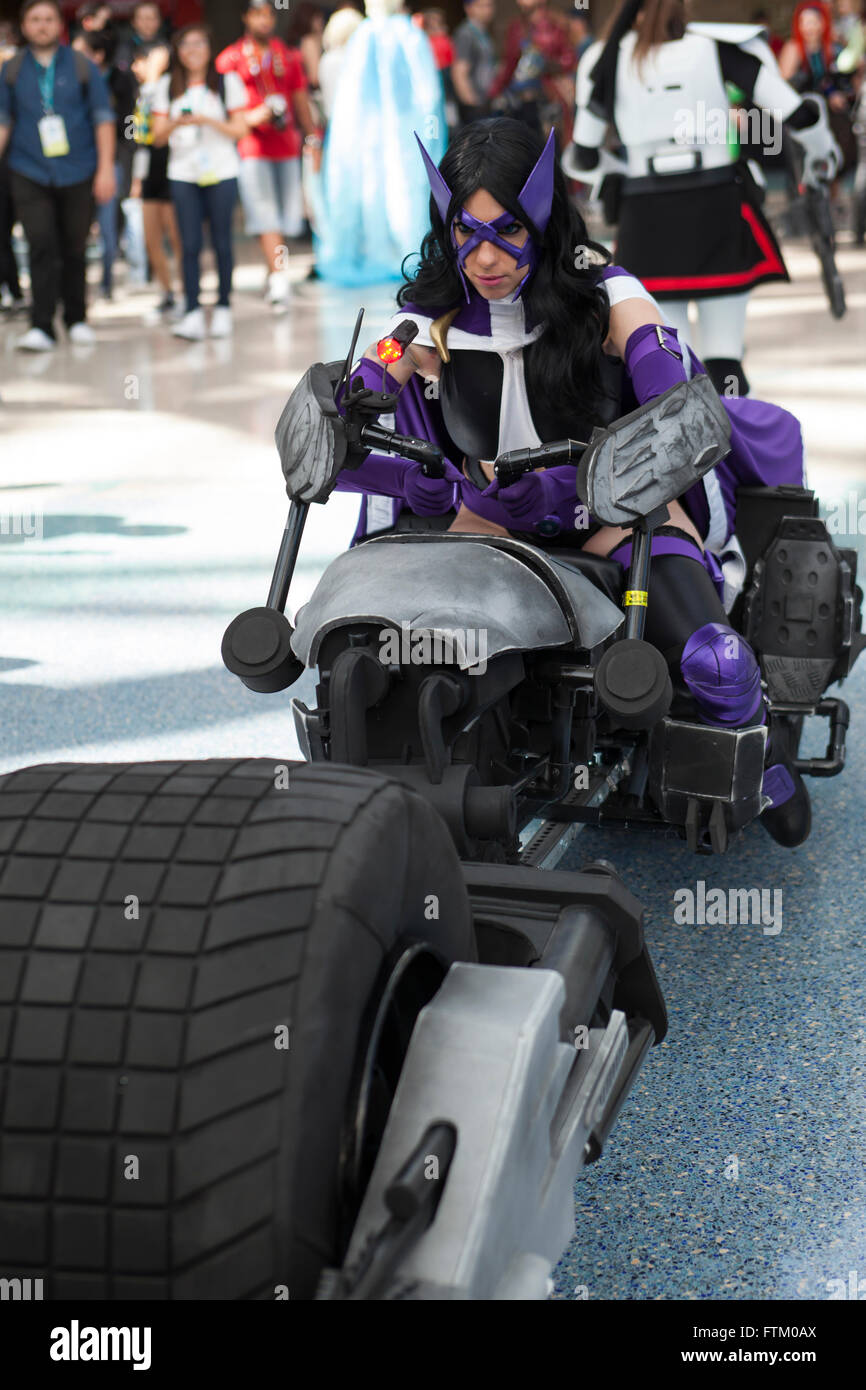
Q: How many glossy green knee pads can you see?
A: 0